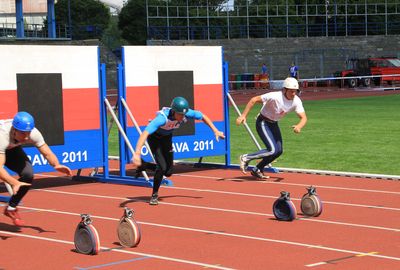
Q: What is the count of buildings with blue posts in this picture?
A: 1